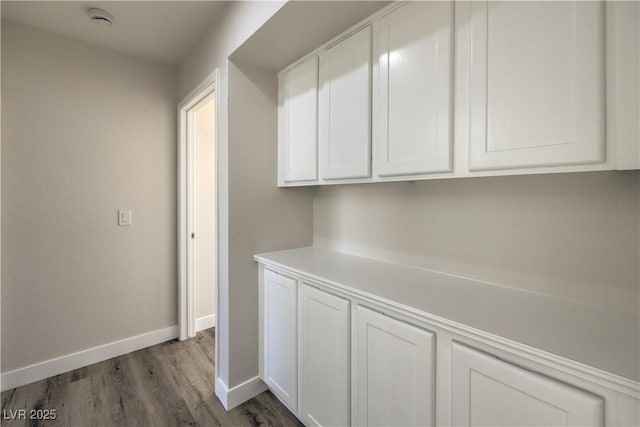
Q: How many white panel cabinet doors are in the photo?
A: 8